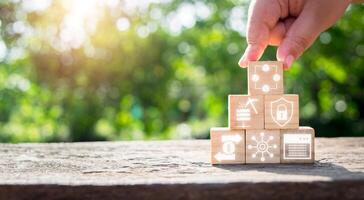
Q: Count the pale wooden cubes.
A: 6